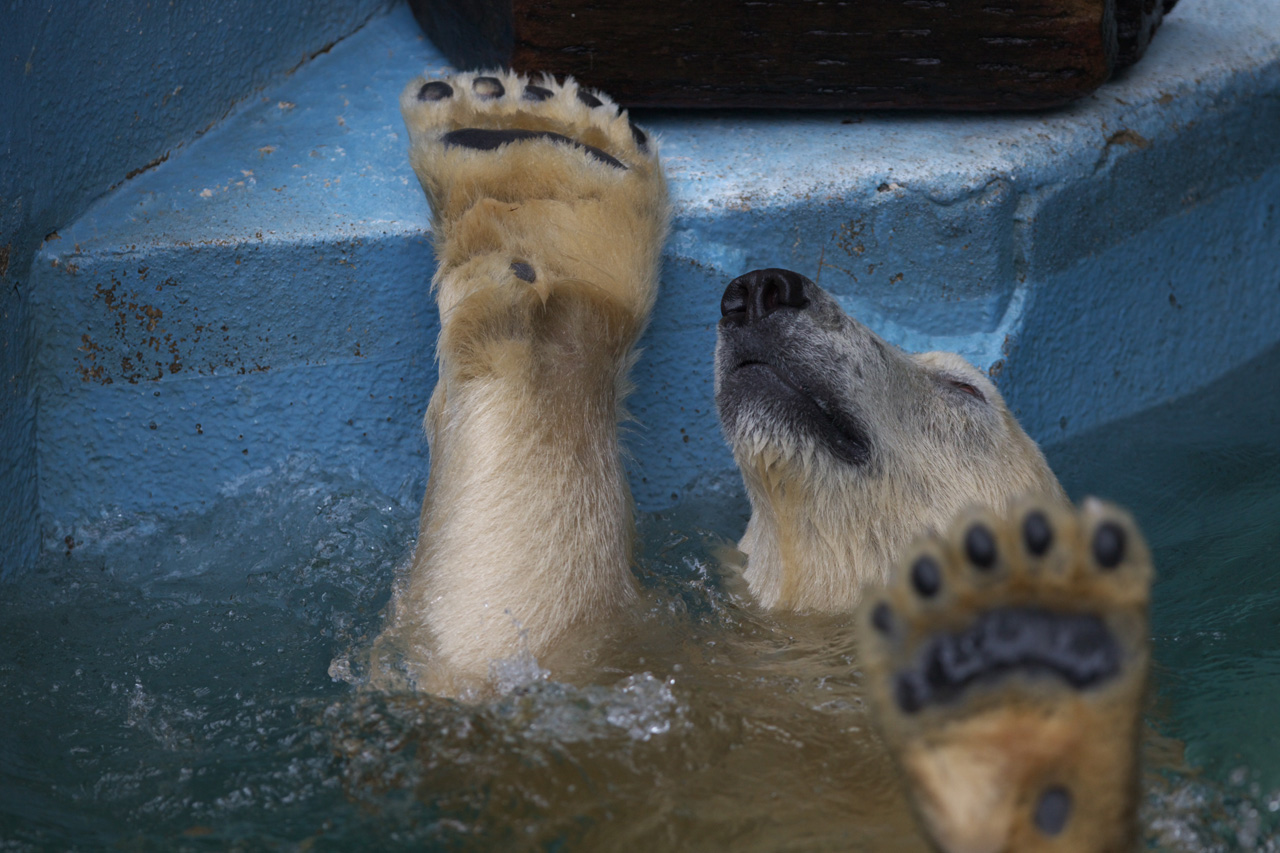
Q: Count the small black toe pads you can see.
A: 10